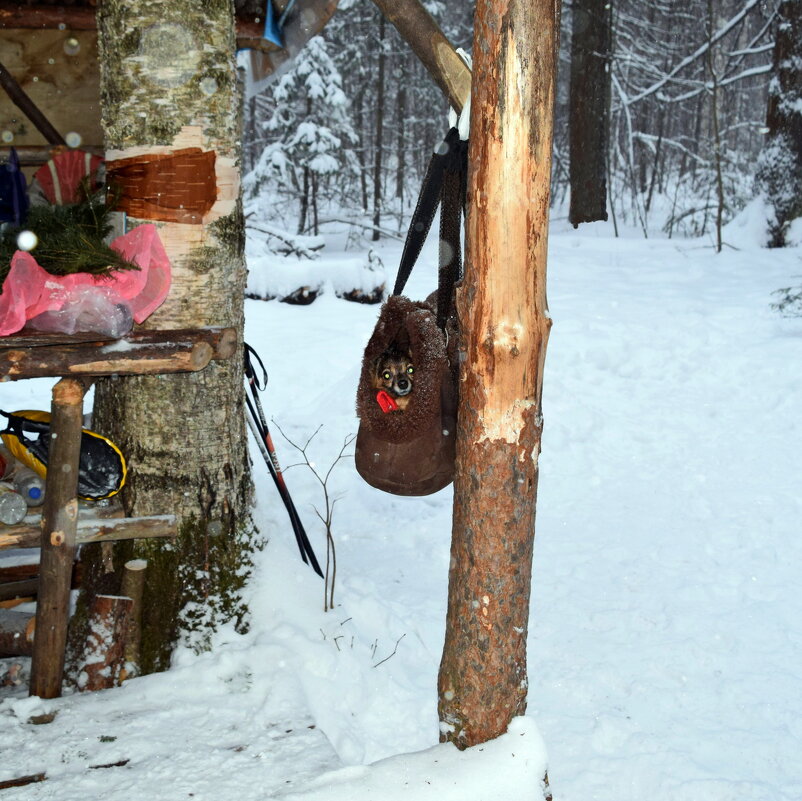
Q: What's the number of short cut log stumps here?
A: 2